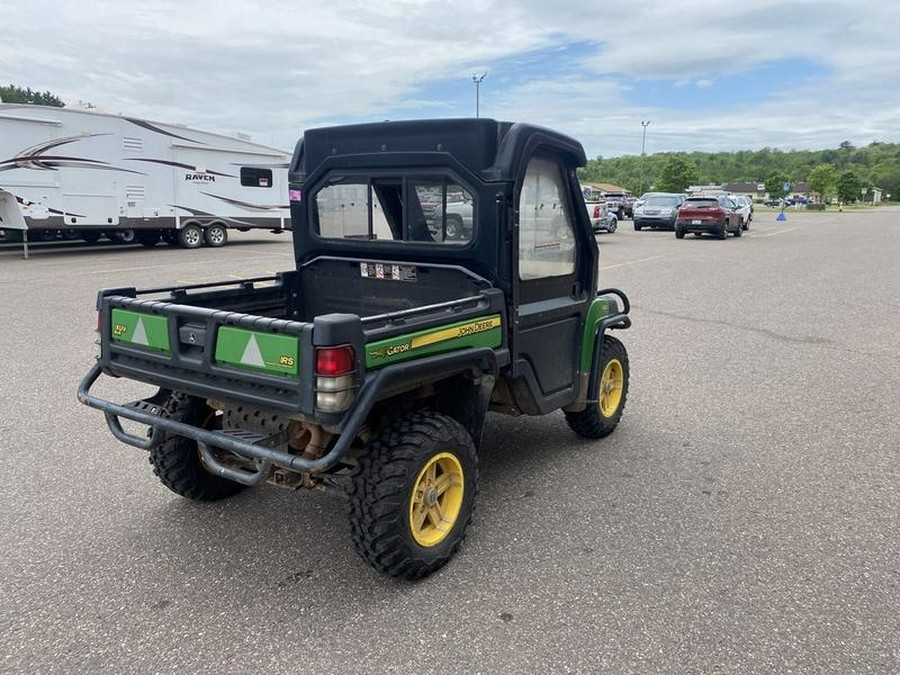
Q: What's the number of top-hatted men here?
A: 0